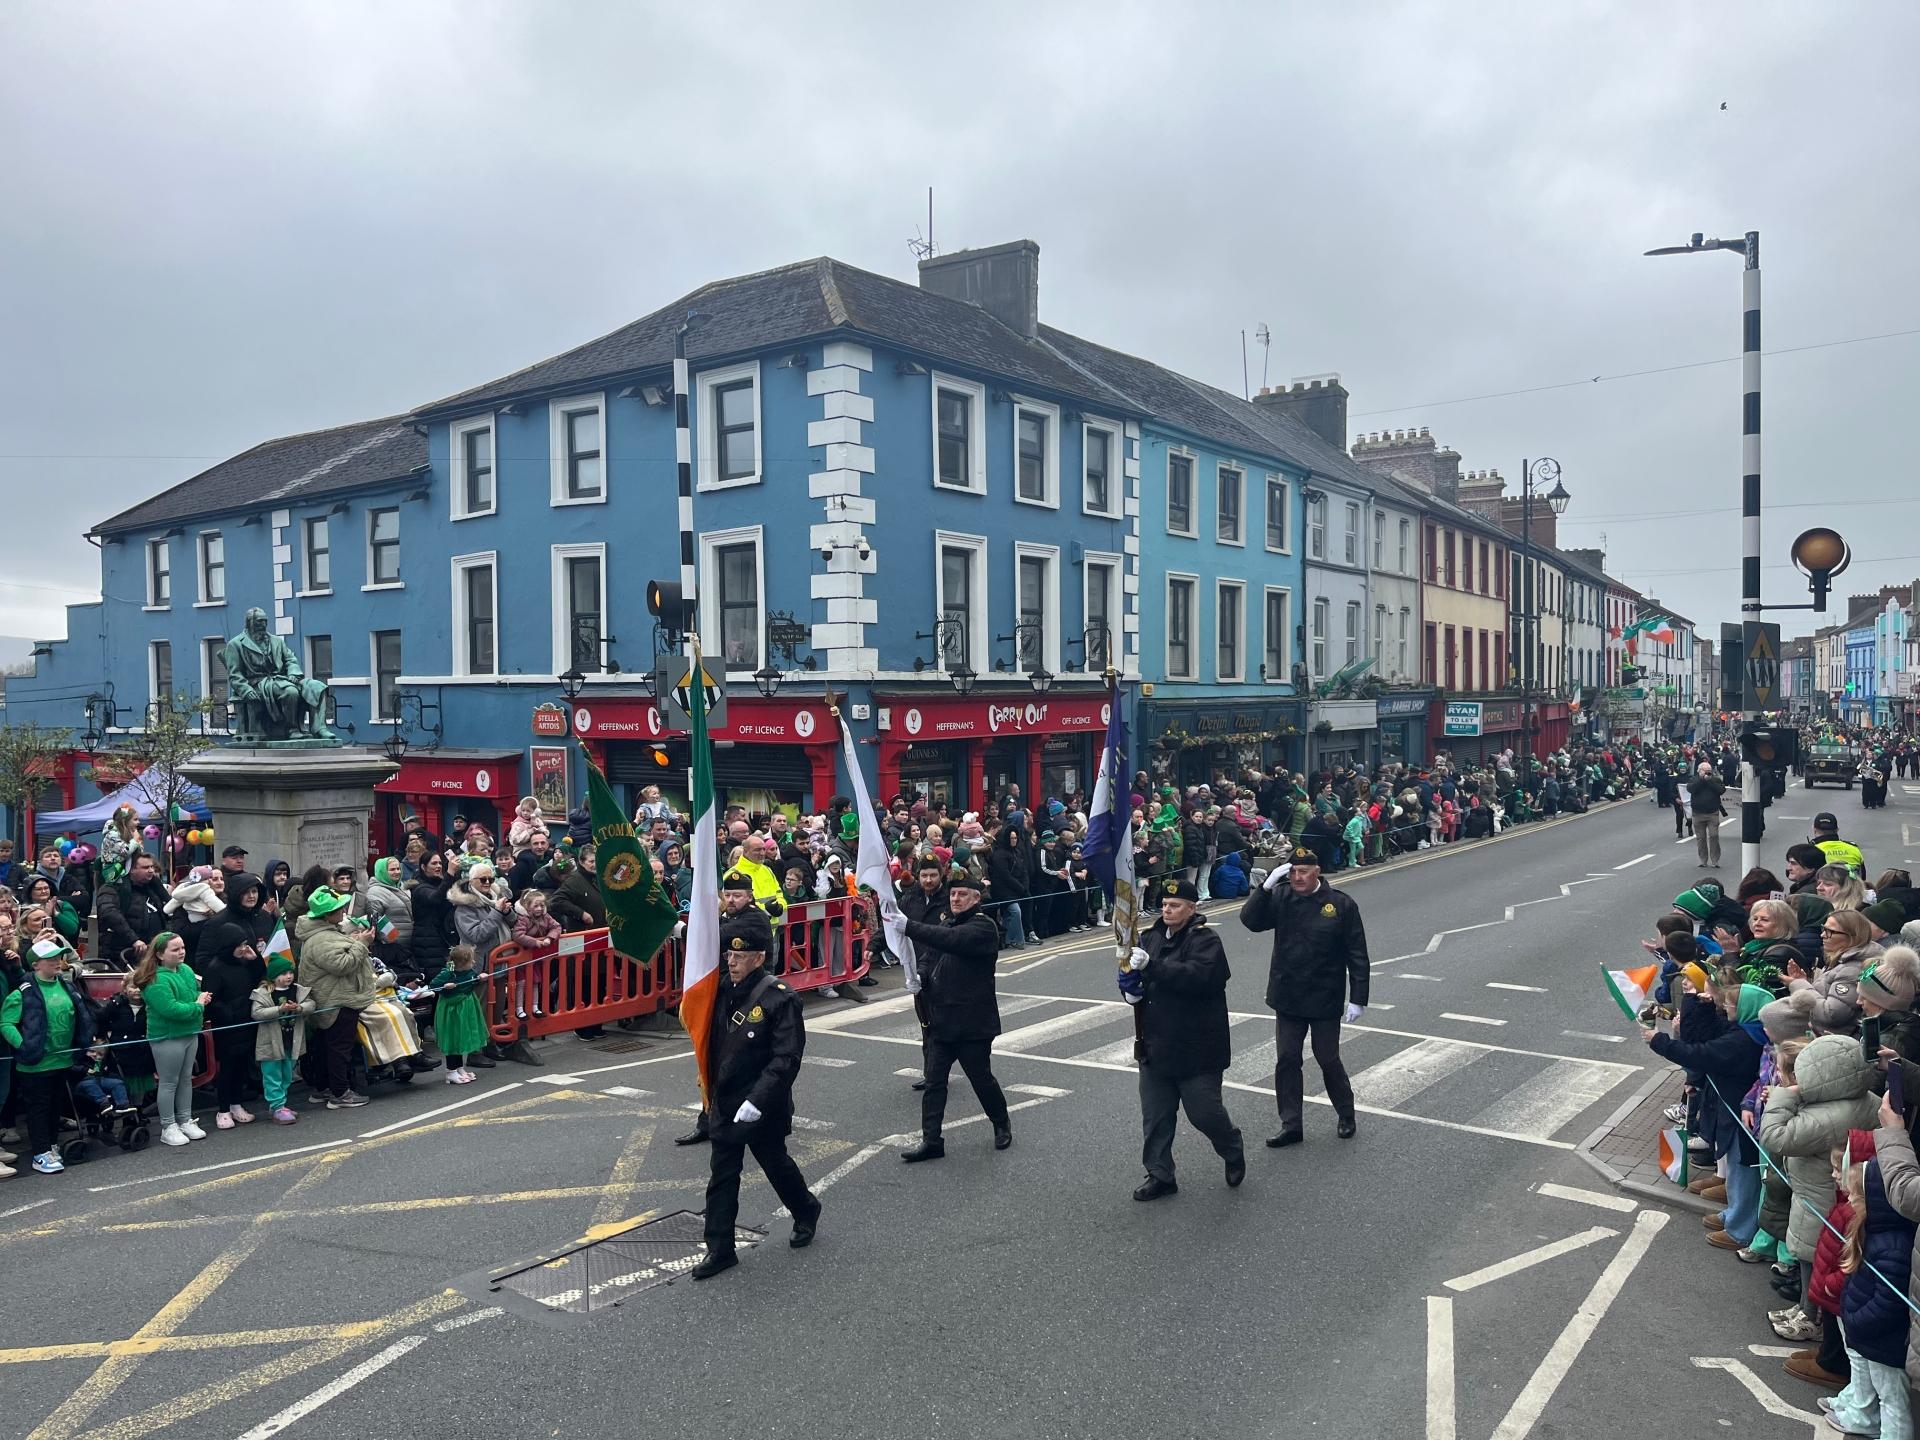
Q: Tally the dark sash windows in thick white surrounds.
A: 12